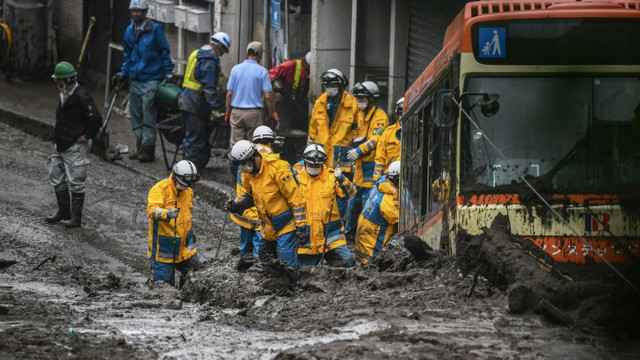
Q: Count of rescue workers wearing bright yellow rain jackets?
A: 8